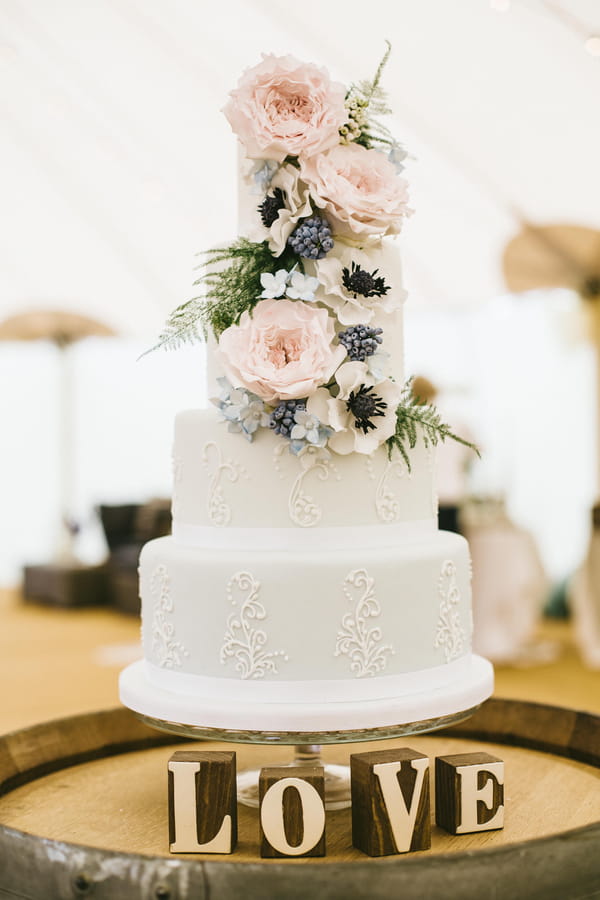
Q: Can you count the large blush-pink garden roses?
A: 3